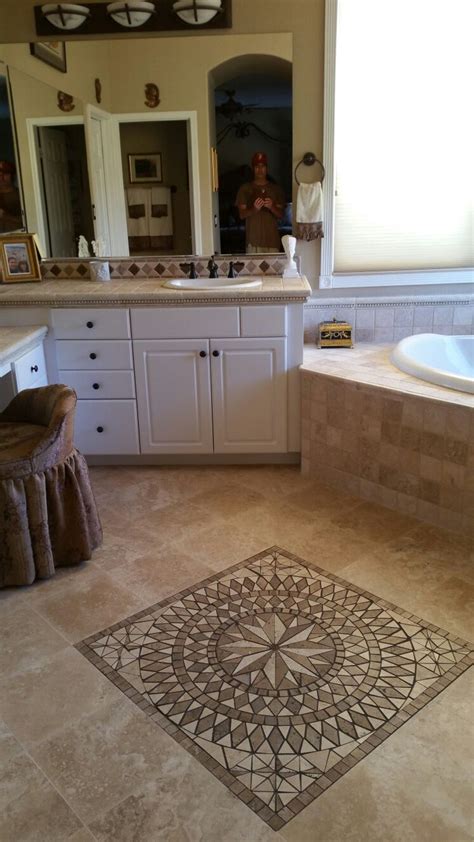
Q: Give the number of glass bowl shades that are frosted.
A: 3